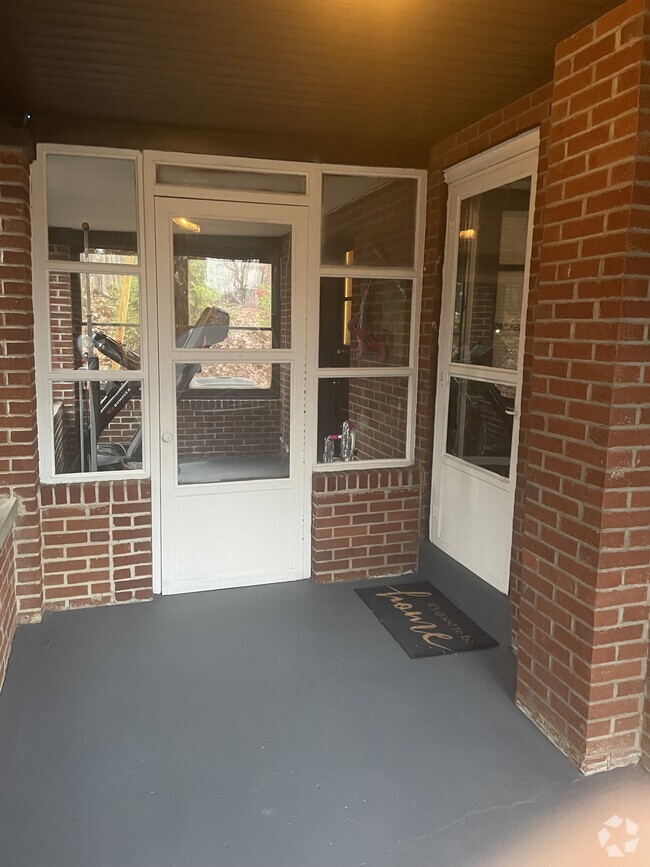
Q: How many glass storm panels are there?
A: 11